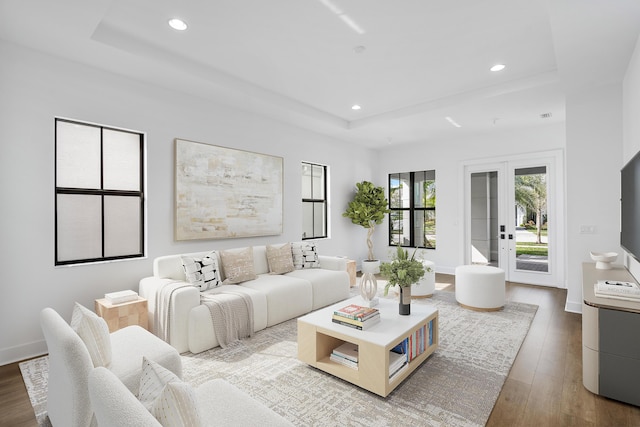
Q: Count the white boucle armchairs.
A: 2